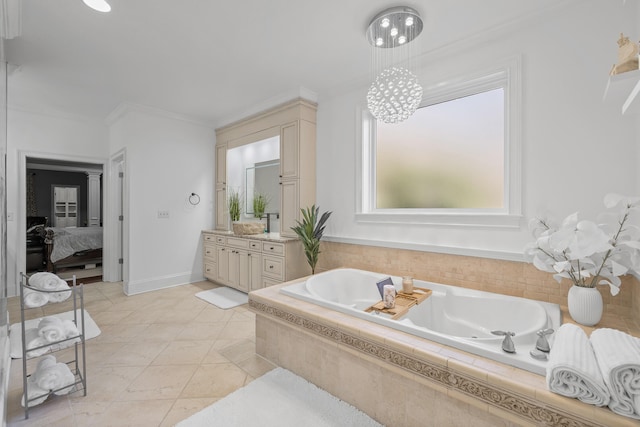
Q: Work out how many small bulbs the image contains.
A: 5